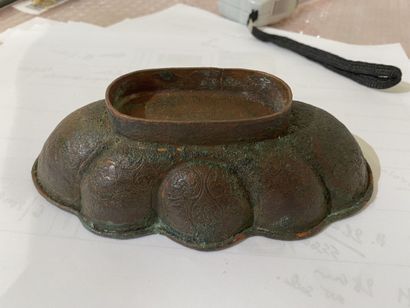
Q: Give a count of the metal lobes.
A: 5